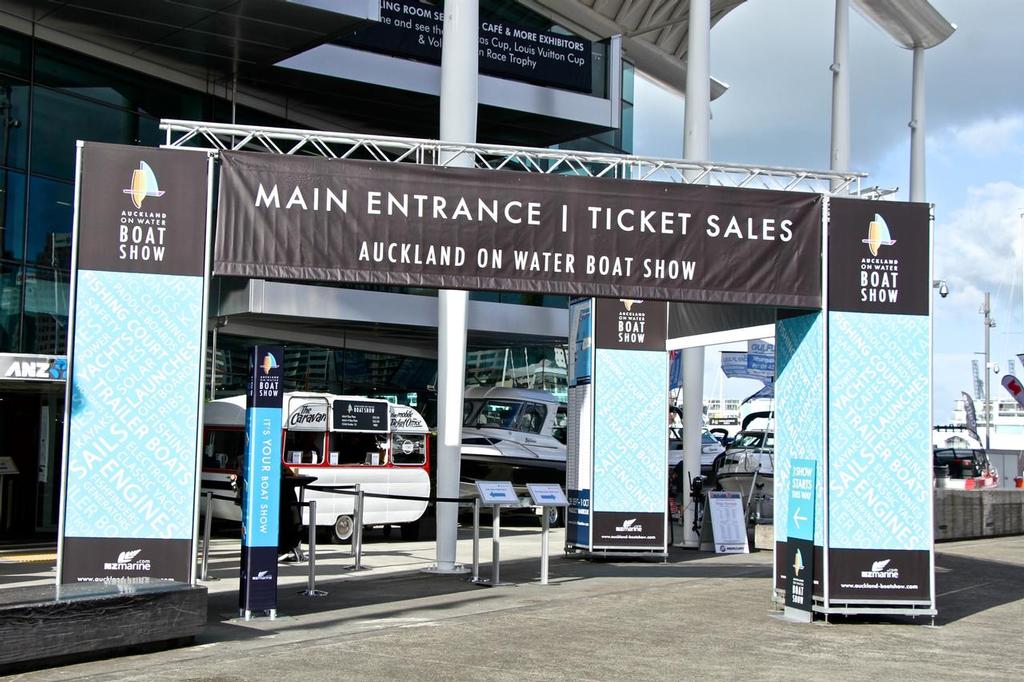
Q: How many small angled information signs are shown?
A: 2